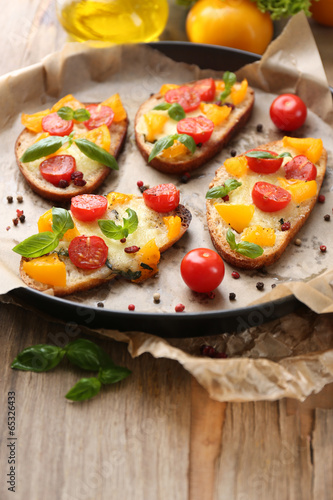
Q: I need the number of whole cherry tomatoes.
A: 2